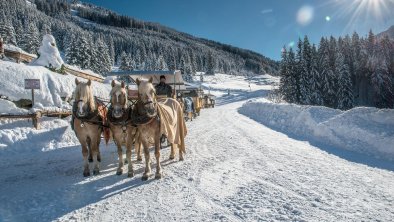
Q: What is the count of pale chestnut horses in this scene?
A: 3